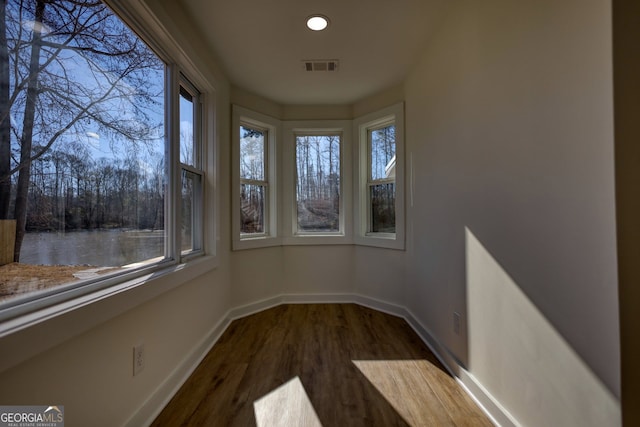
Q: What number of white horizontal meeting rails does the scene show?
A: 3